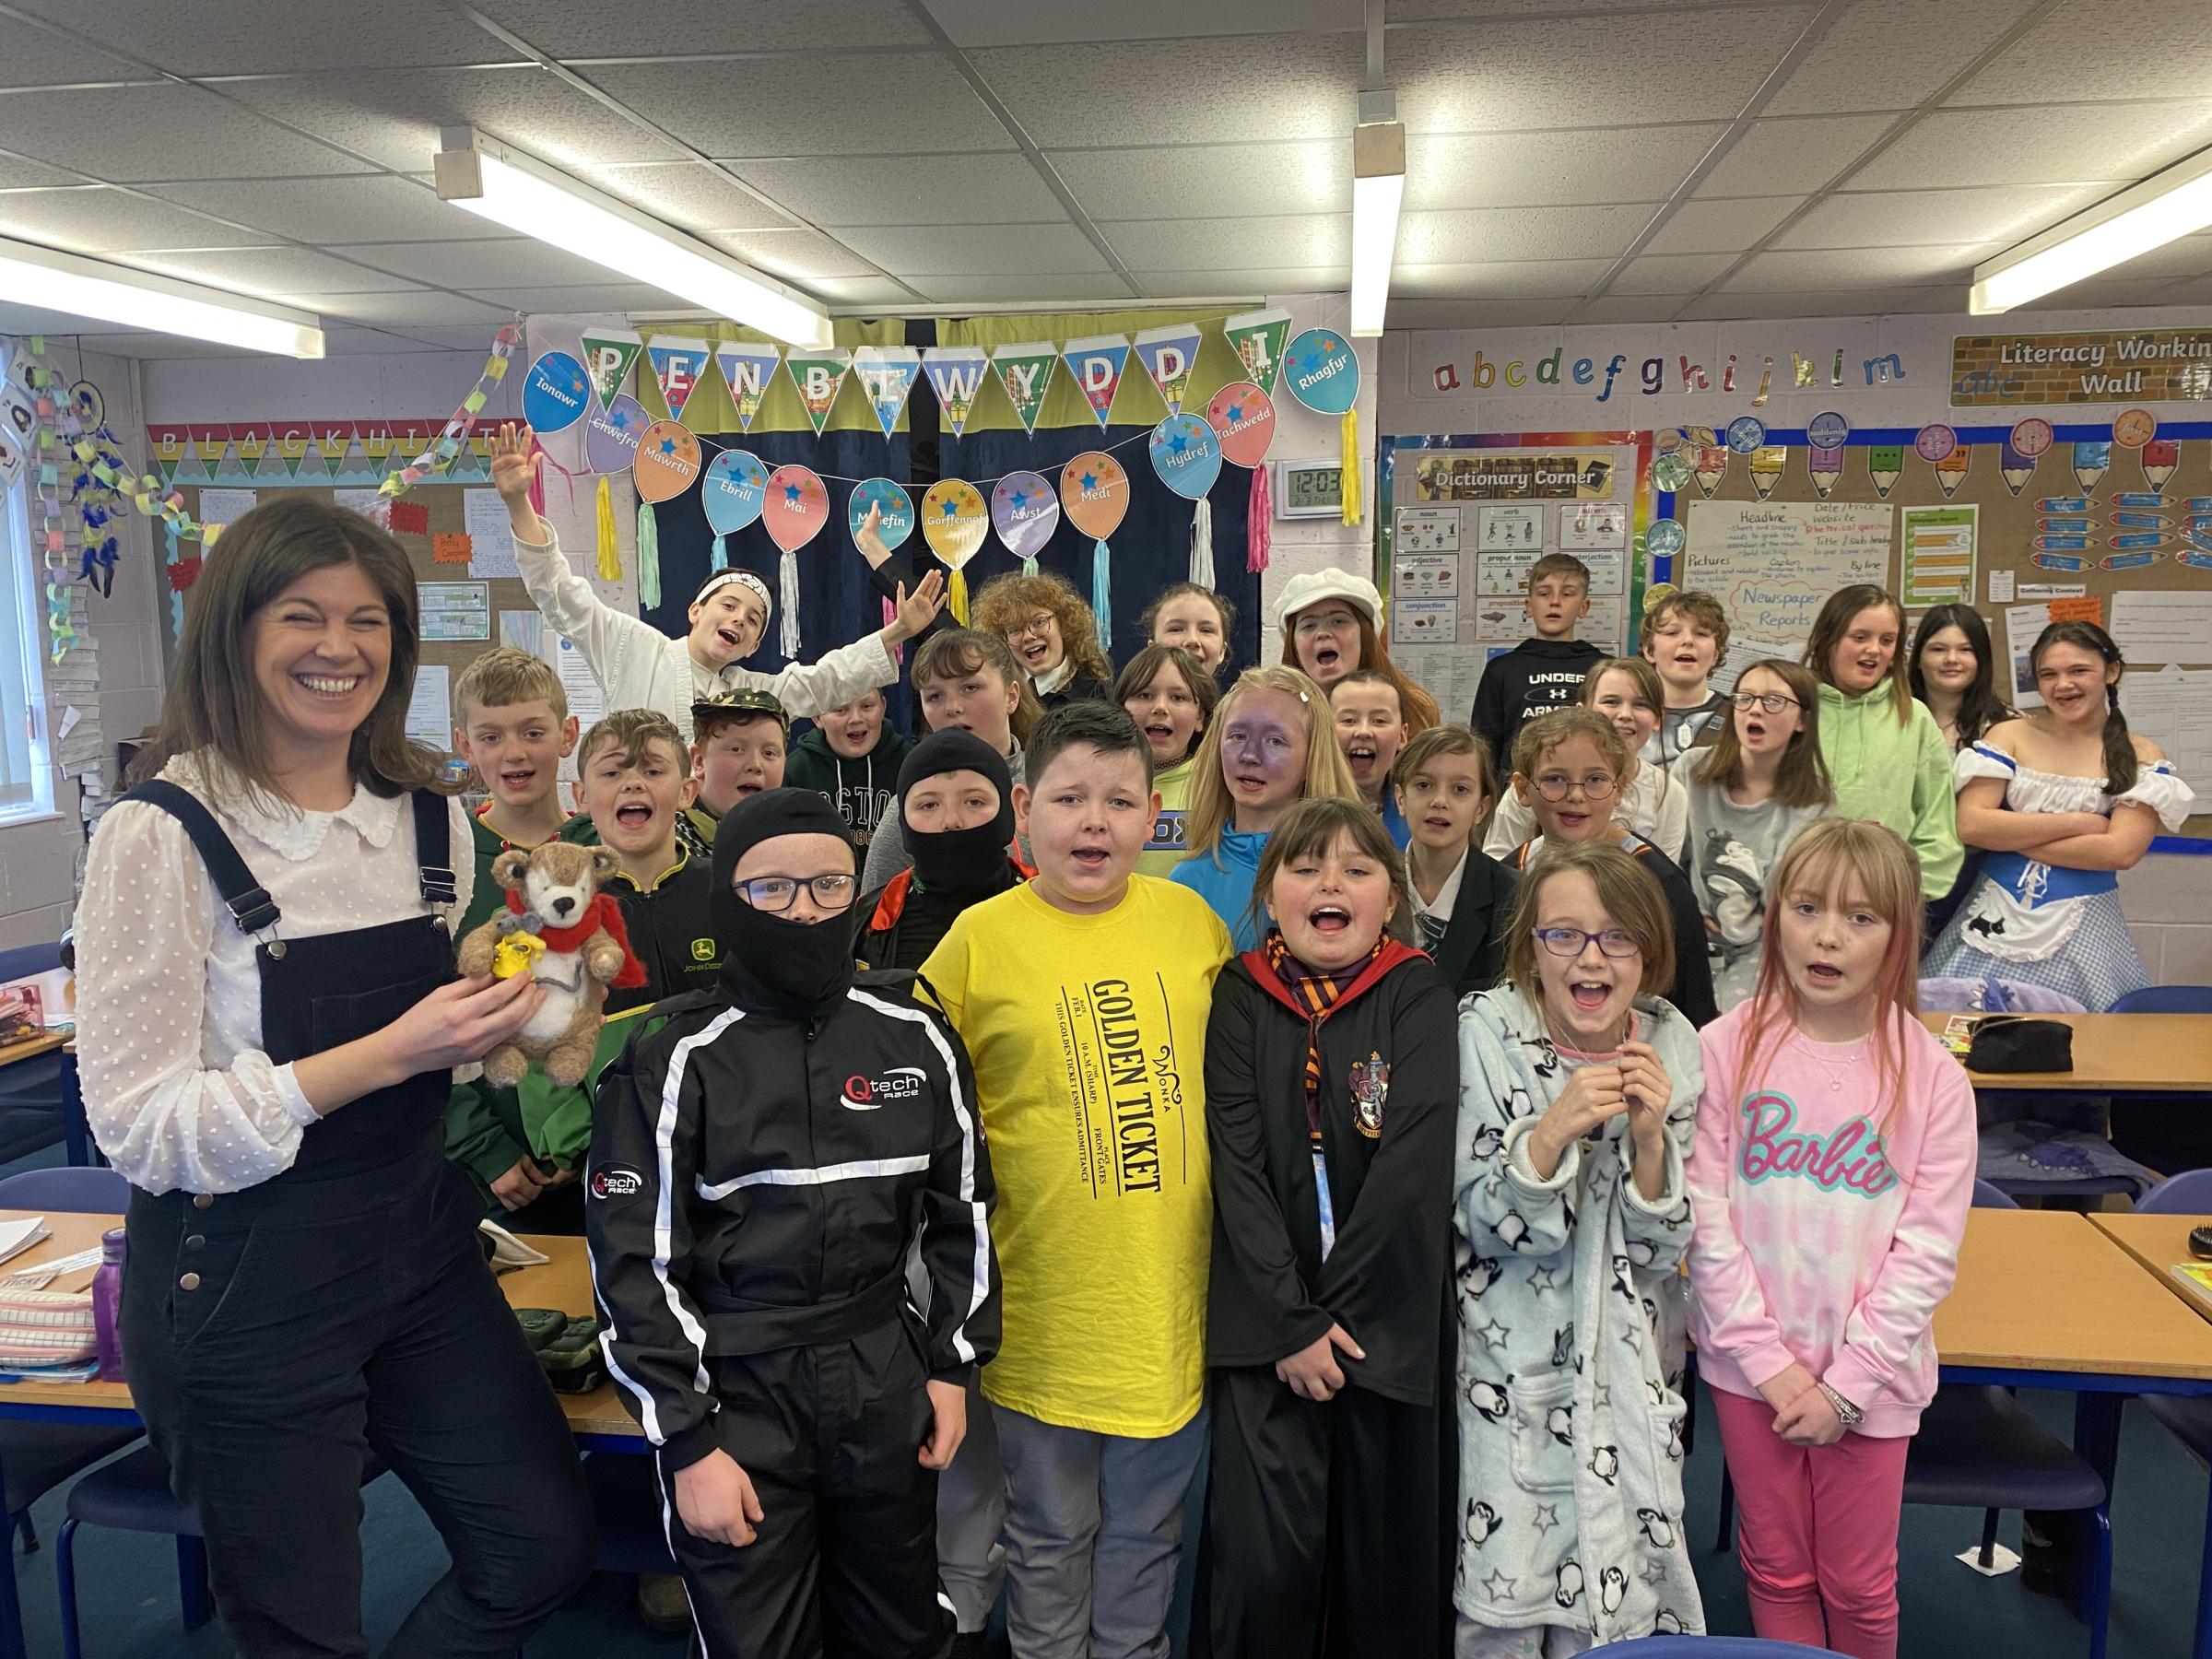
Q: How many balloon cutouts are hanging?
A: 12